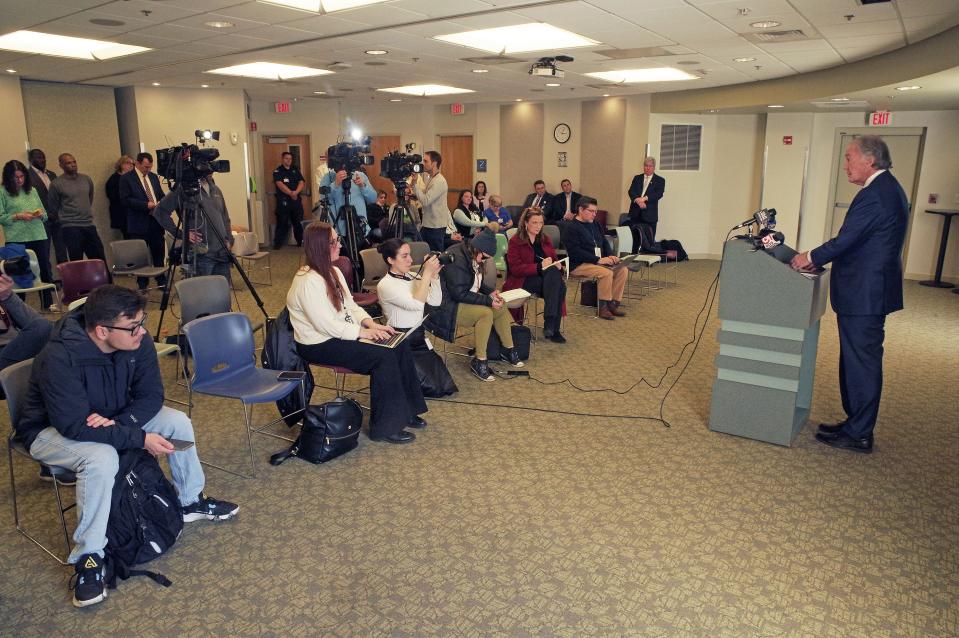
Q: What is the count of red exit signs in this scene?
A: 3